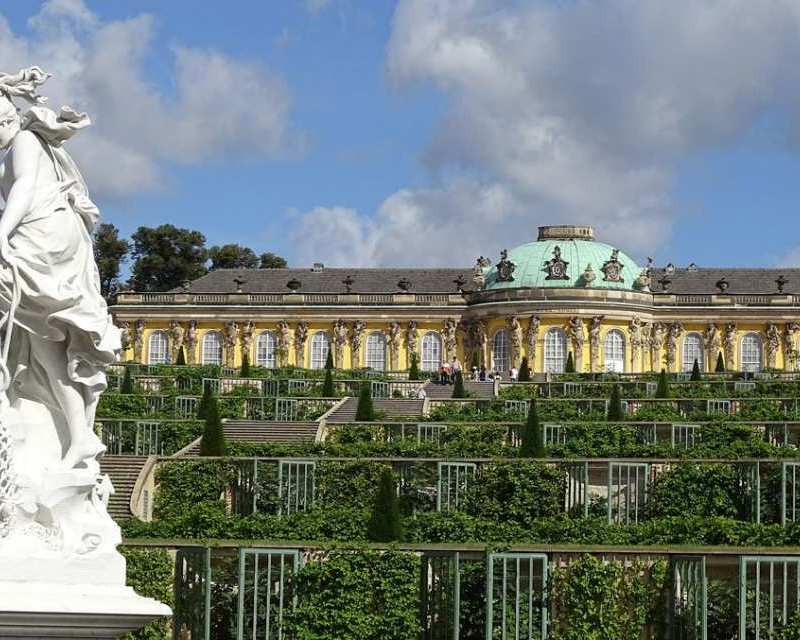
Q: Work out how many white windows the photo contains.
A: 11